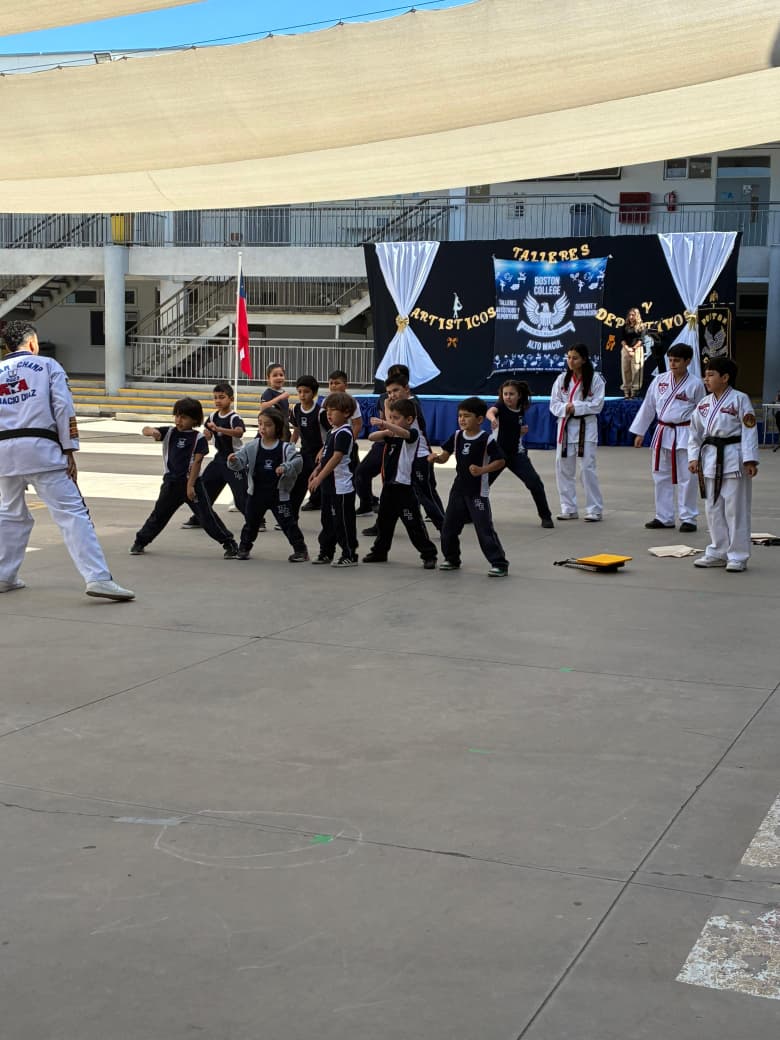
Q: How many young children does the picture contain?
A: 12